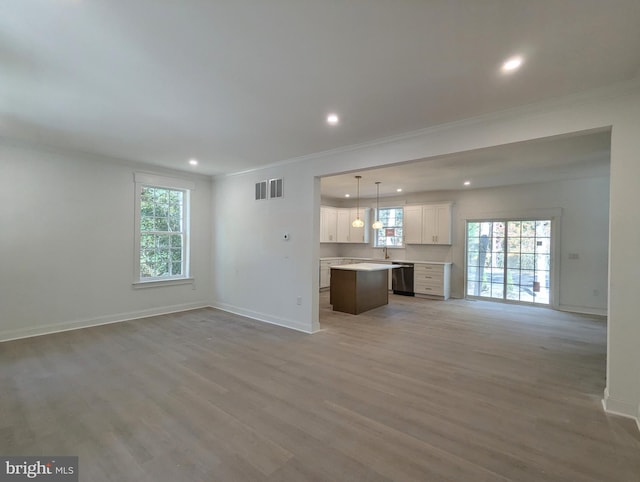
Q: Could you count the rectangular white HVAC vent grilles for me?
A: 2